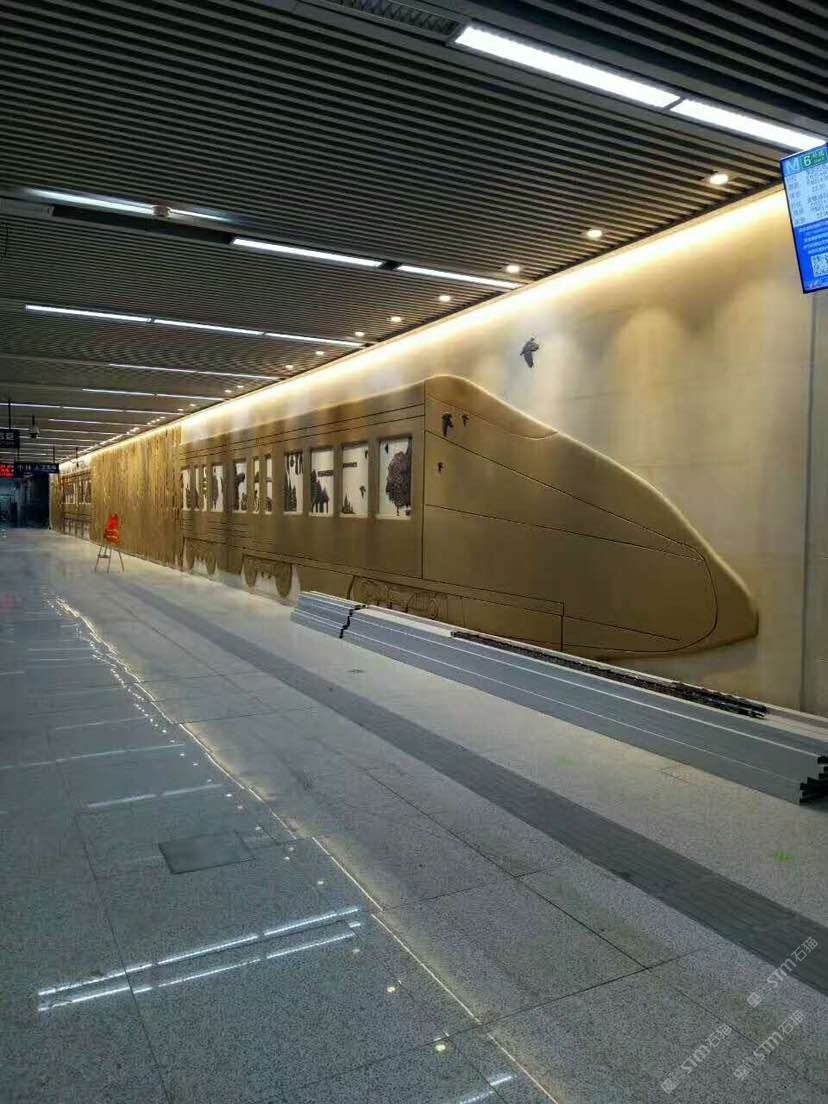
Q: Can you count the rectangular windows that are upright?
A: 11